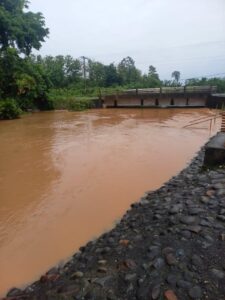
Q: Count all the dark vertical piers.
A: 5